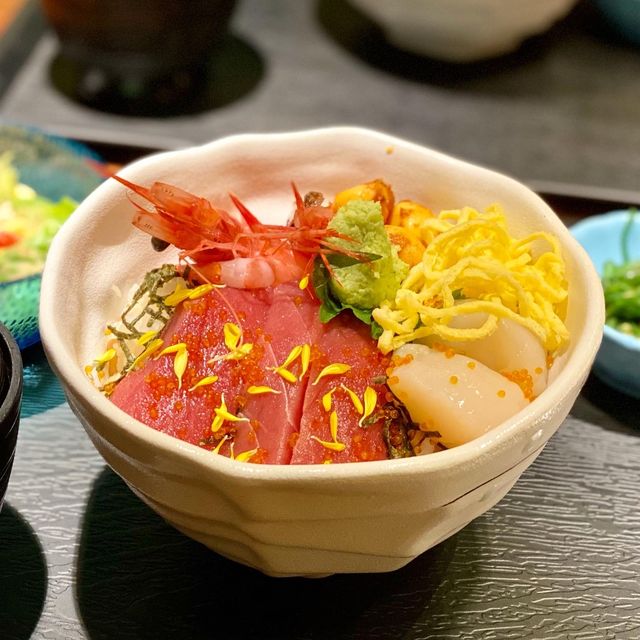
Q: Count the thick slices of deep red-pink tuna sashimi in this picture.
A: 3